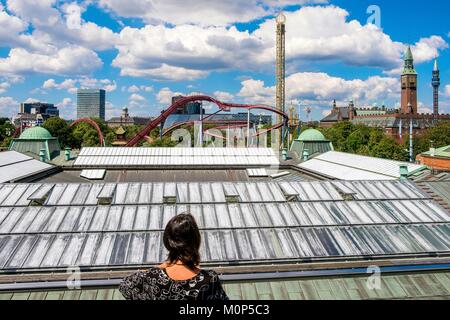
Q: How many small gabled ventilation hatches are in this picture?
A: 6